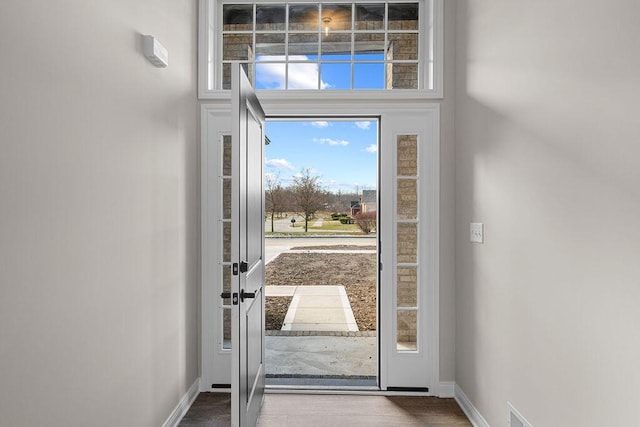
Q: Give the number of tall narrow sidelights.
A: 2